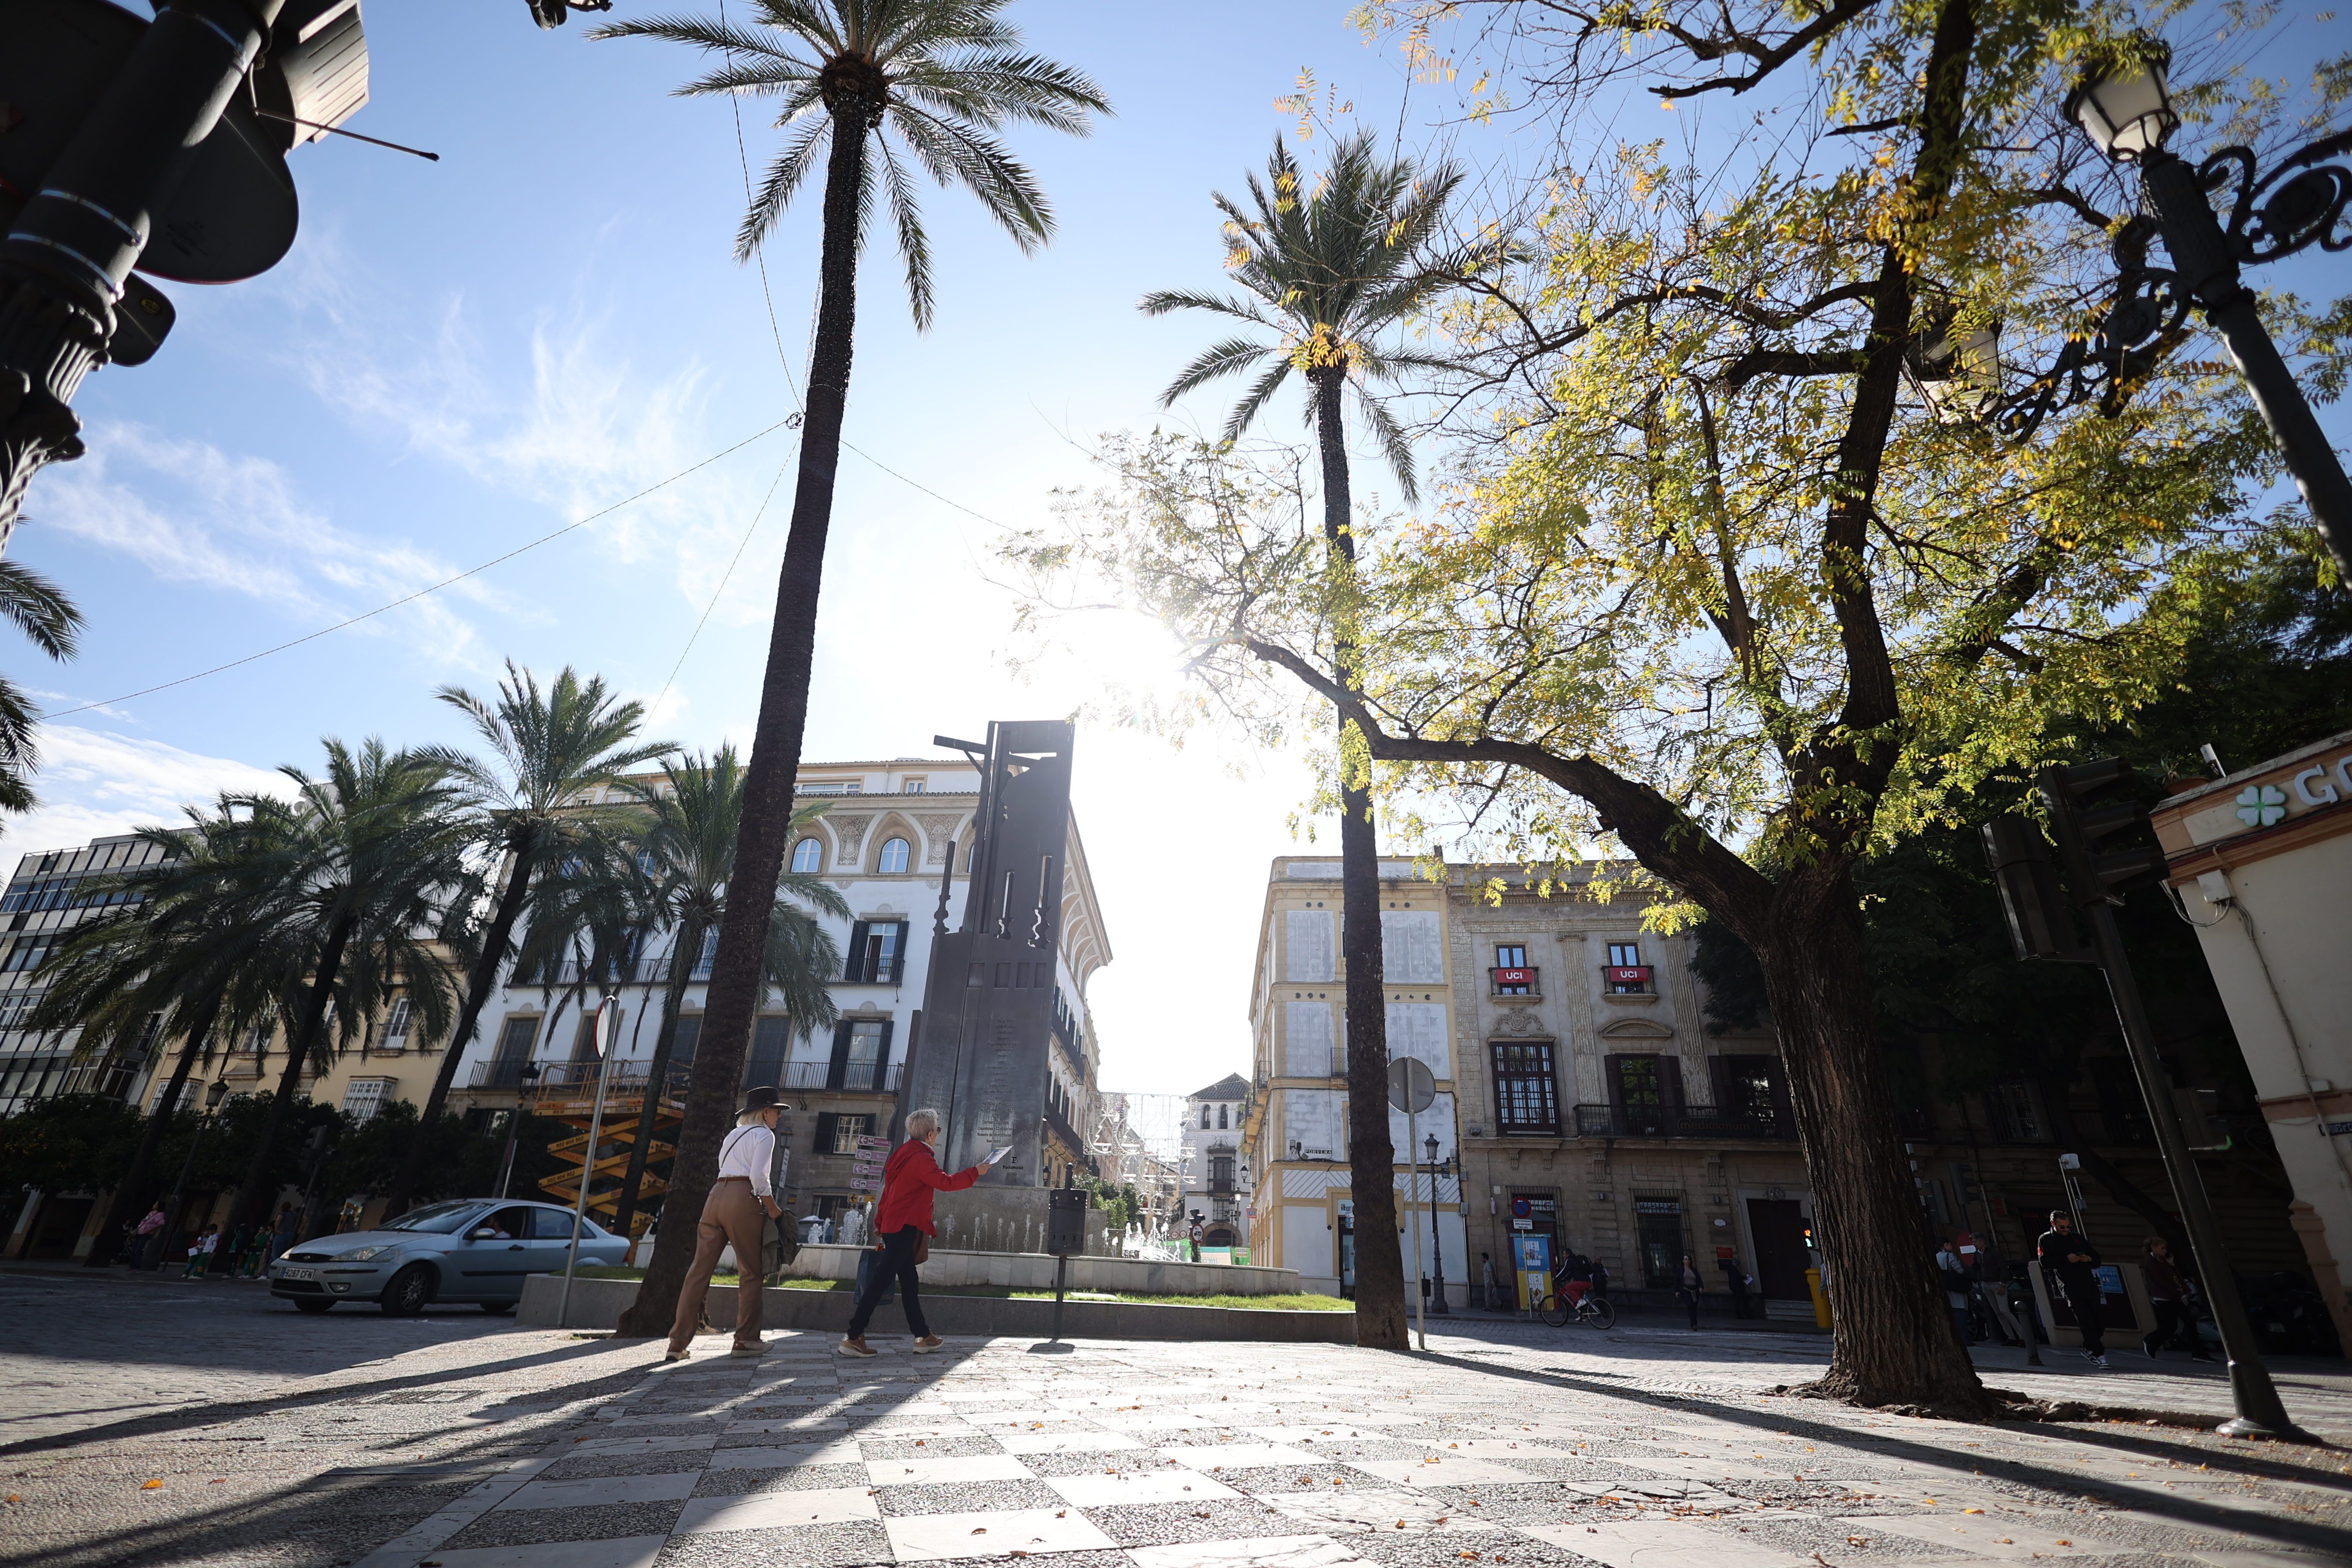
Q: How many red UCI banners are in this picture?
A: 2